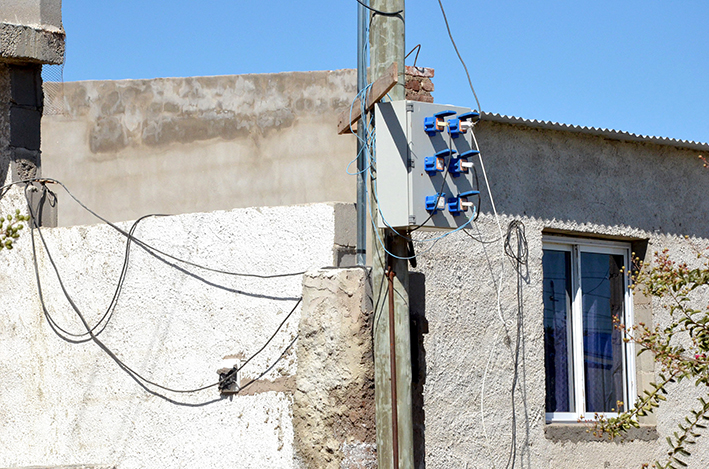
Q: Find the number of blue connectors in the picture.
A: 6